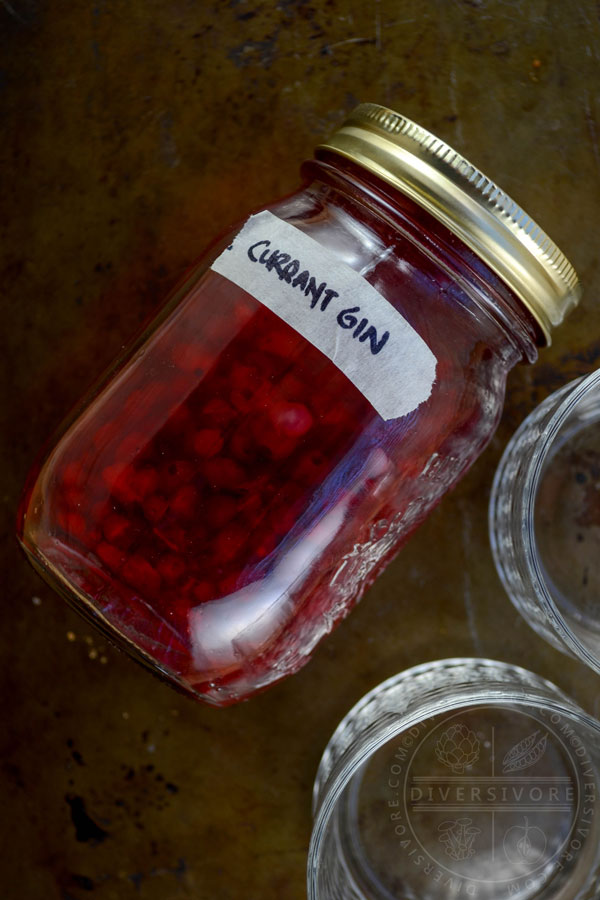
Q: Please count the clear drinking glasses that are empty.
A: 2